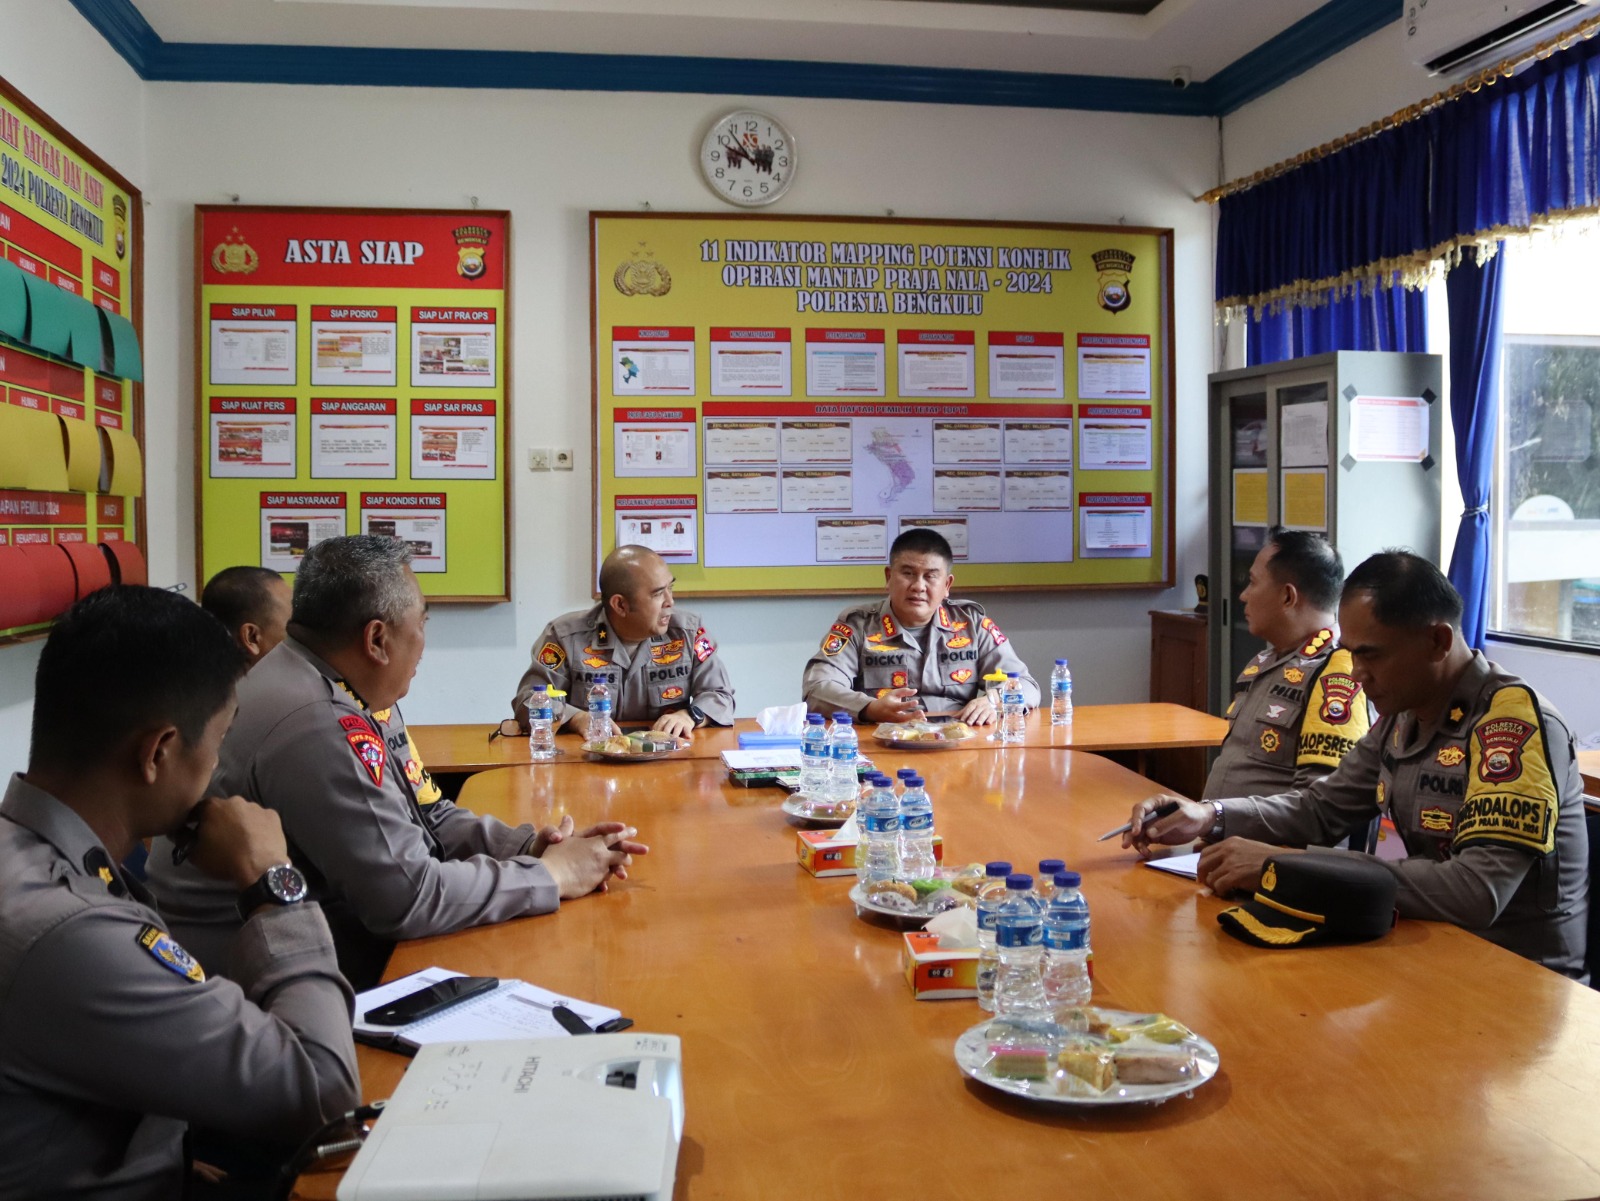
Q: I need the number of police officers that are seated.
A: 7